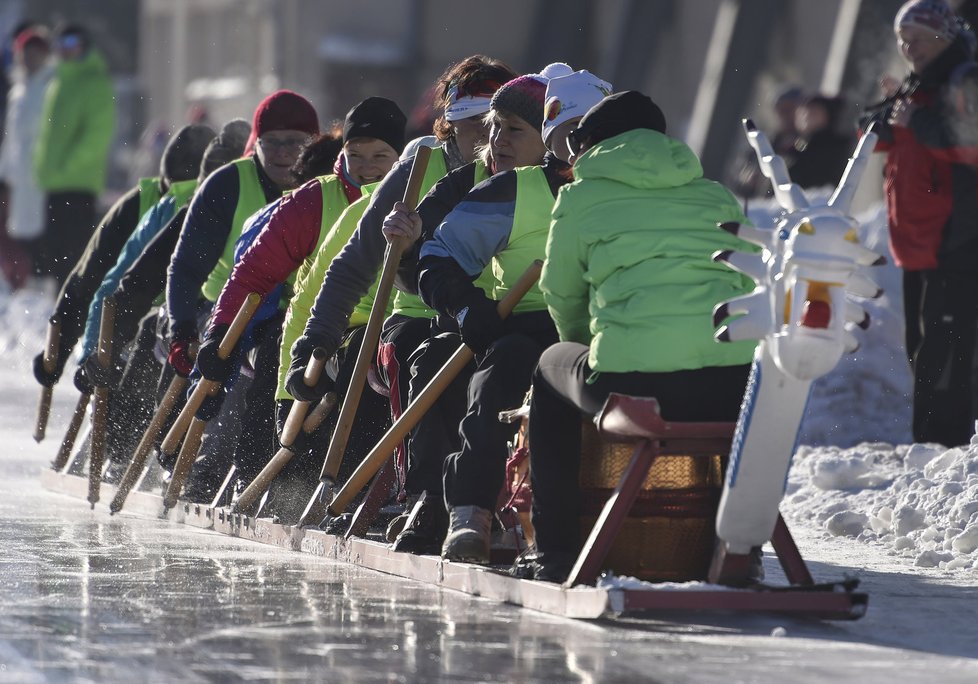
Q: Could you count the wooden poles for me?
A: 10